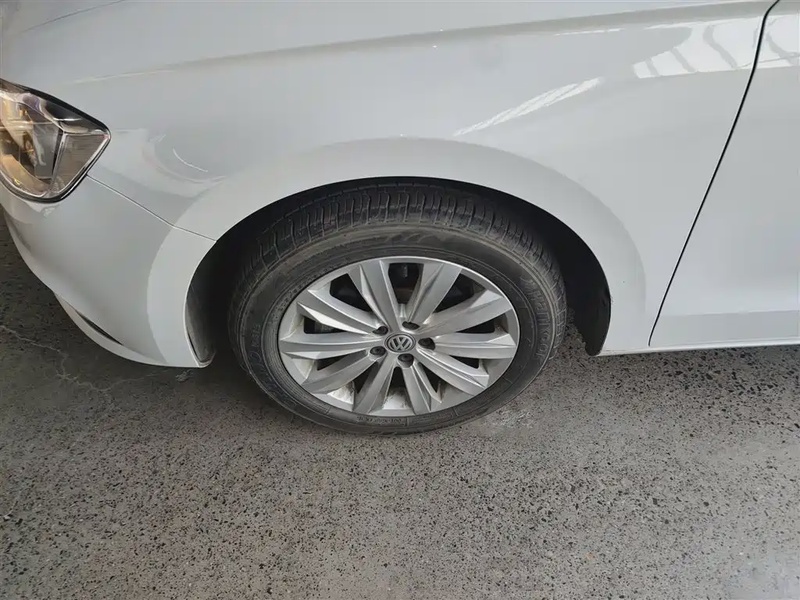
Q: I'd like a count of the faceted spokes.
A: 10